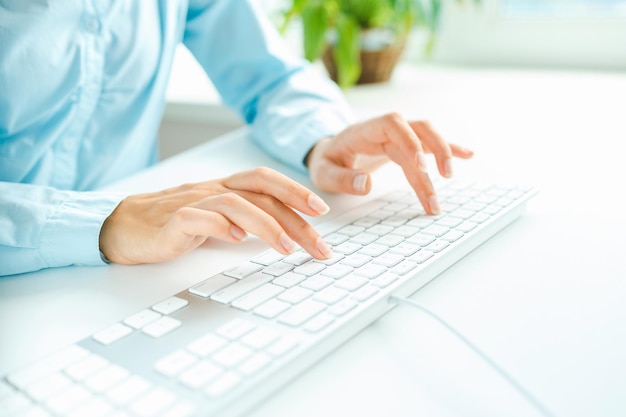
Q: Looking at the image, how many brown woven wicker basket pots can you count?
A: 1